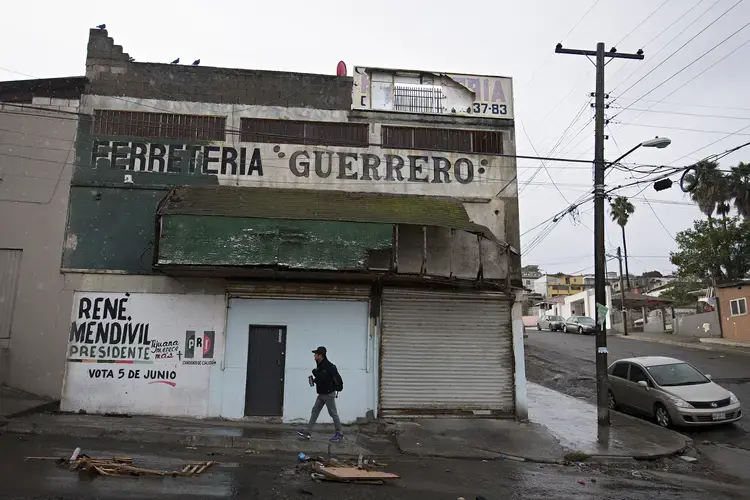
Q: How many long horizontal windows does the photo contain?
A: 3